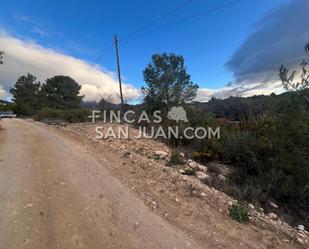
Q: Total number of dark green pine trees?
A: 3